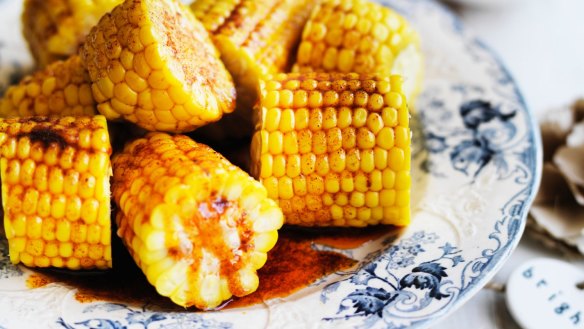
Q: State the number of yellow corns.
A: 8